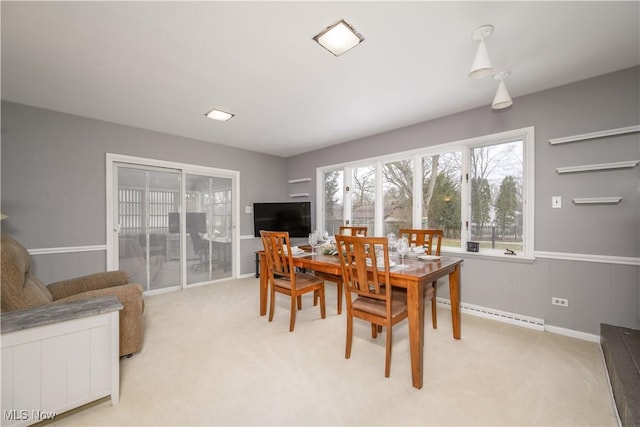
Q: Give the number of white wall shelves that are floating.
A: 5